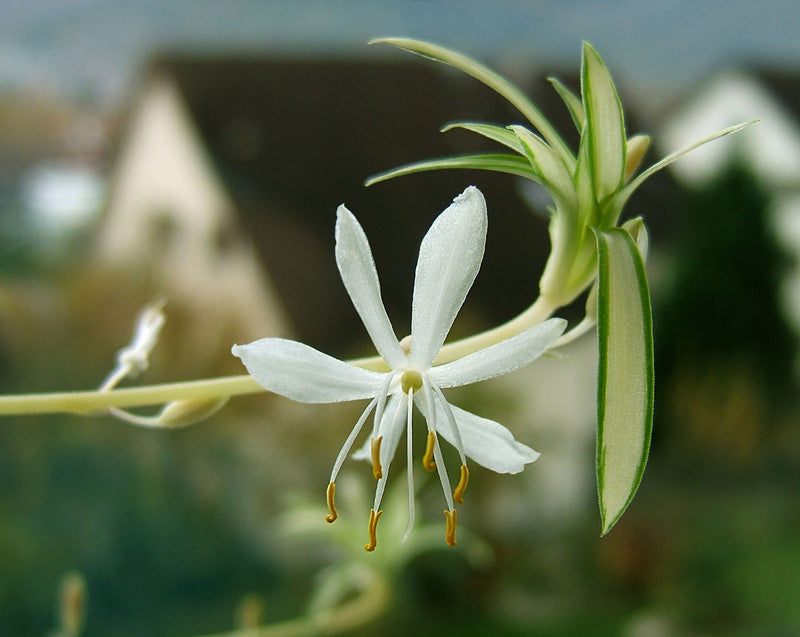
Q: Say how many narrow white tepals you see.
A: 6